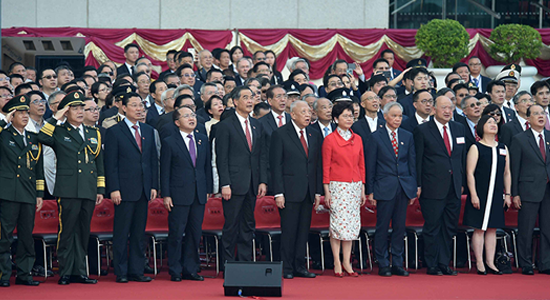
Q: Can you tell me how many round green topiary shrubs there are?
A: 2